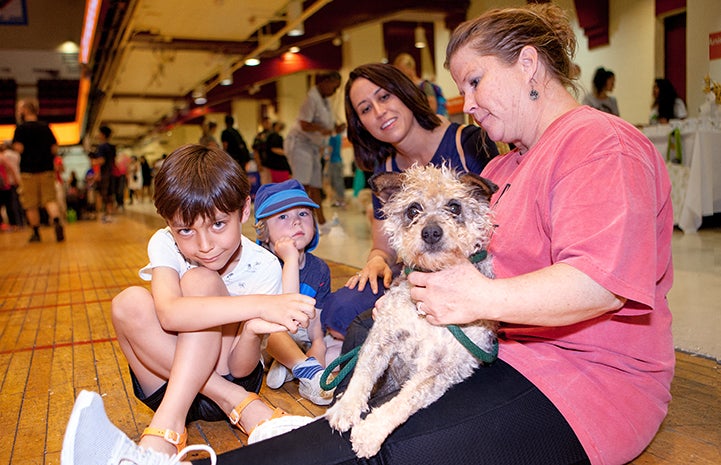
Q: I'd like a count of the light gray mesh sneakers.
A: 1